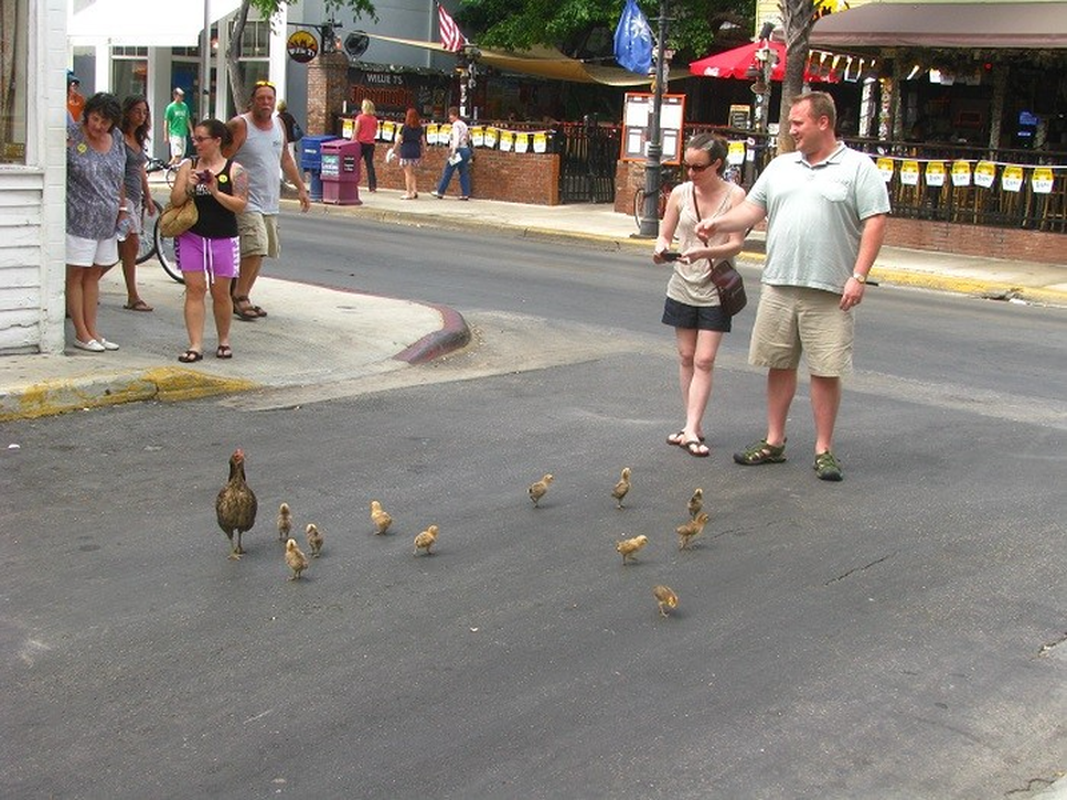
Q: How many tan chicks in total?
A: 11